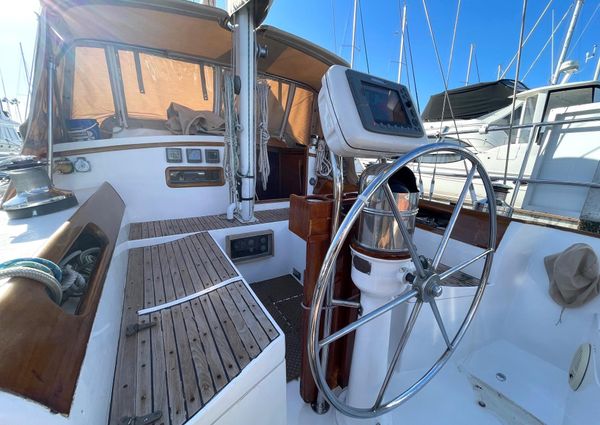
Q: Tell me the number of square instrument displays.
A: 3